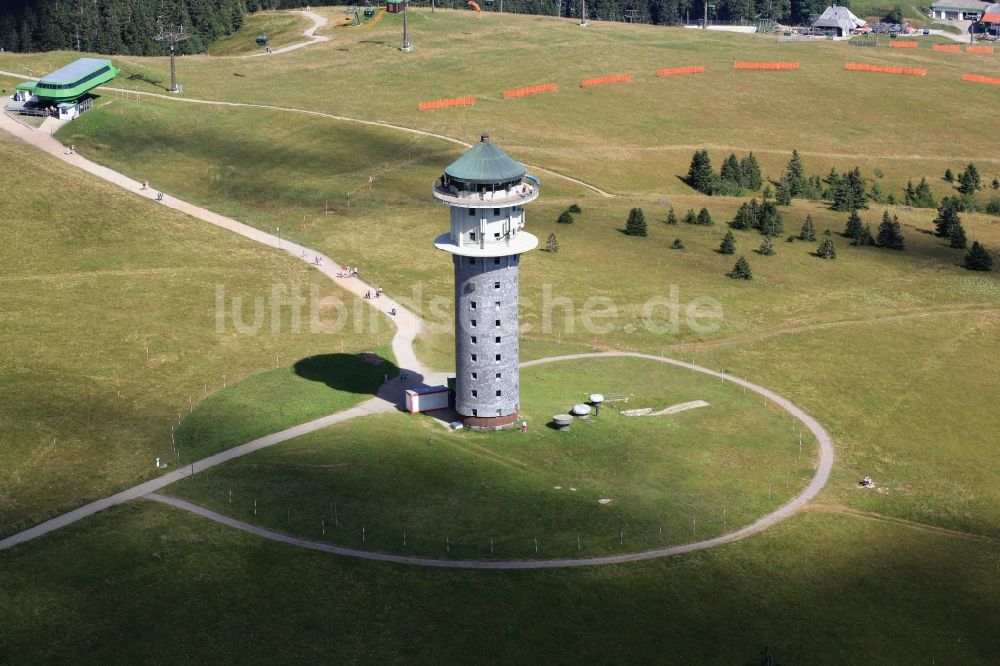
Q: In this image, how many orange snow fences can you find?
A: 10